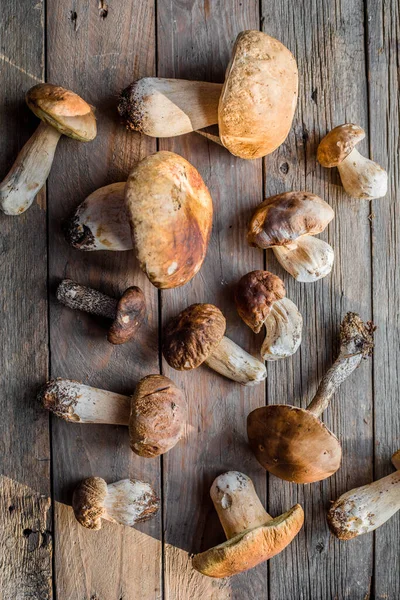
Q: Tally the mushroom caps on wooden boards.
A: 13